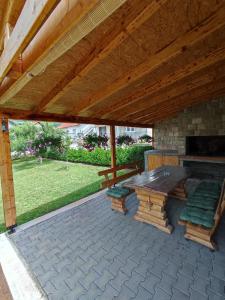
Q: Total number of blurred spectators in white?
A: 0